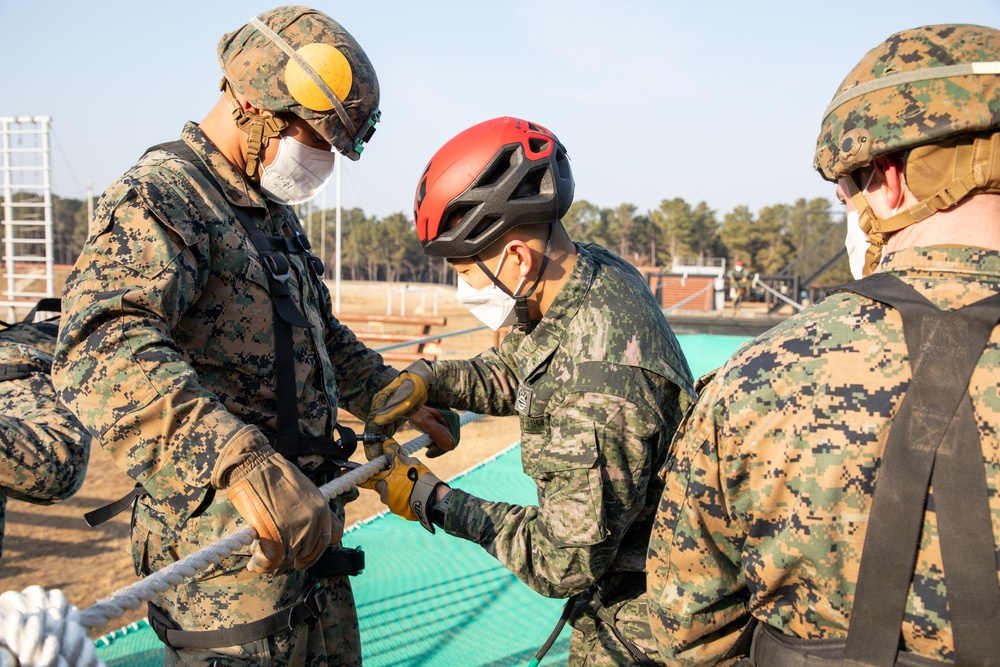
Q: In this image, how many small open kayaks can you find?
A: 0